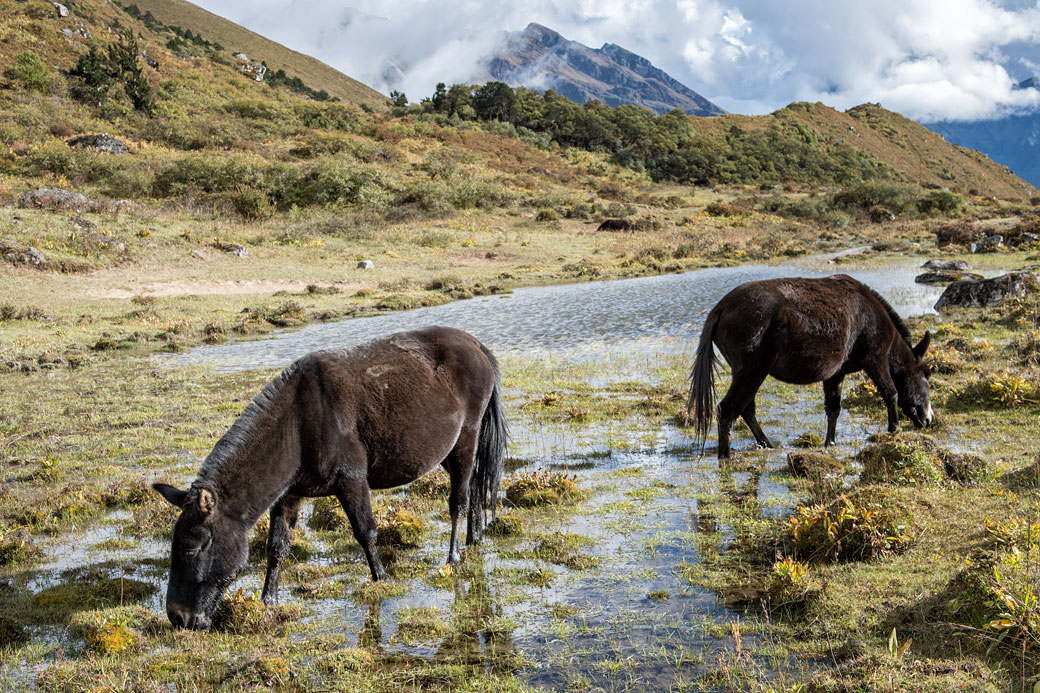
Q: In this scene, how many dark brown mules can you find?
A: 2